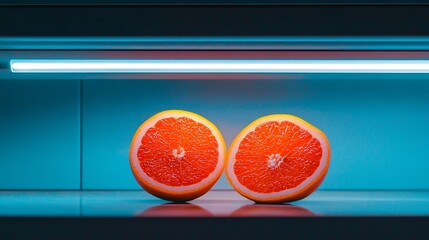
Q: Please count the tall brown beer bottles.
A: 0